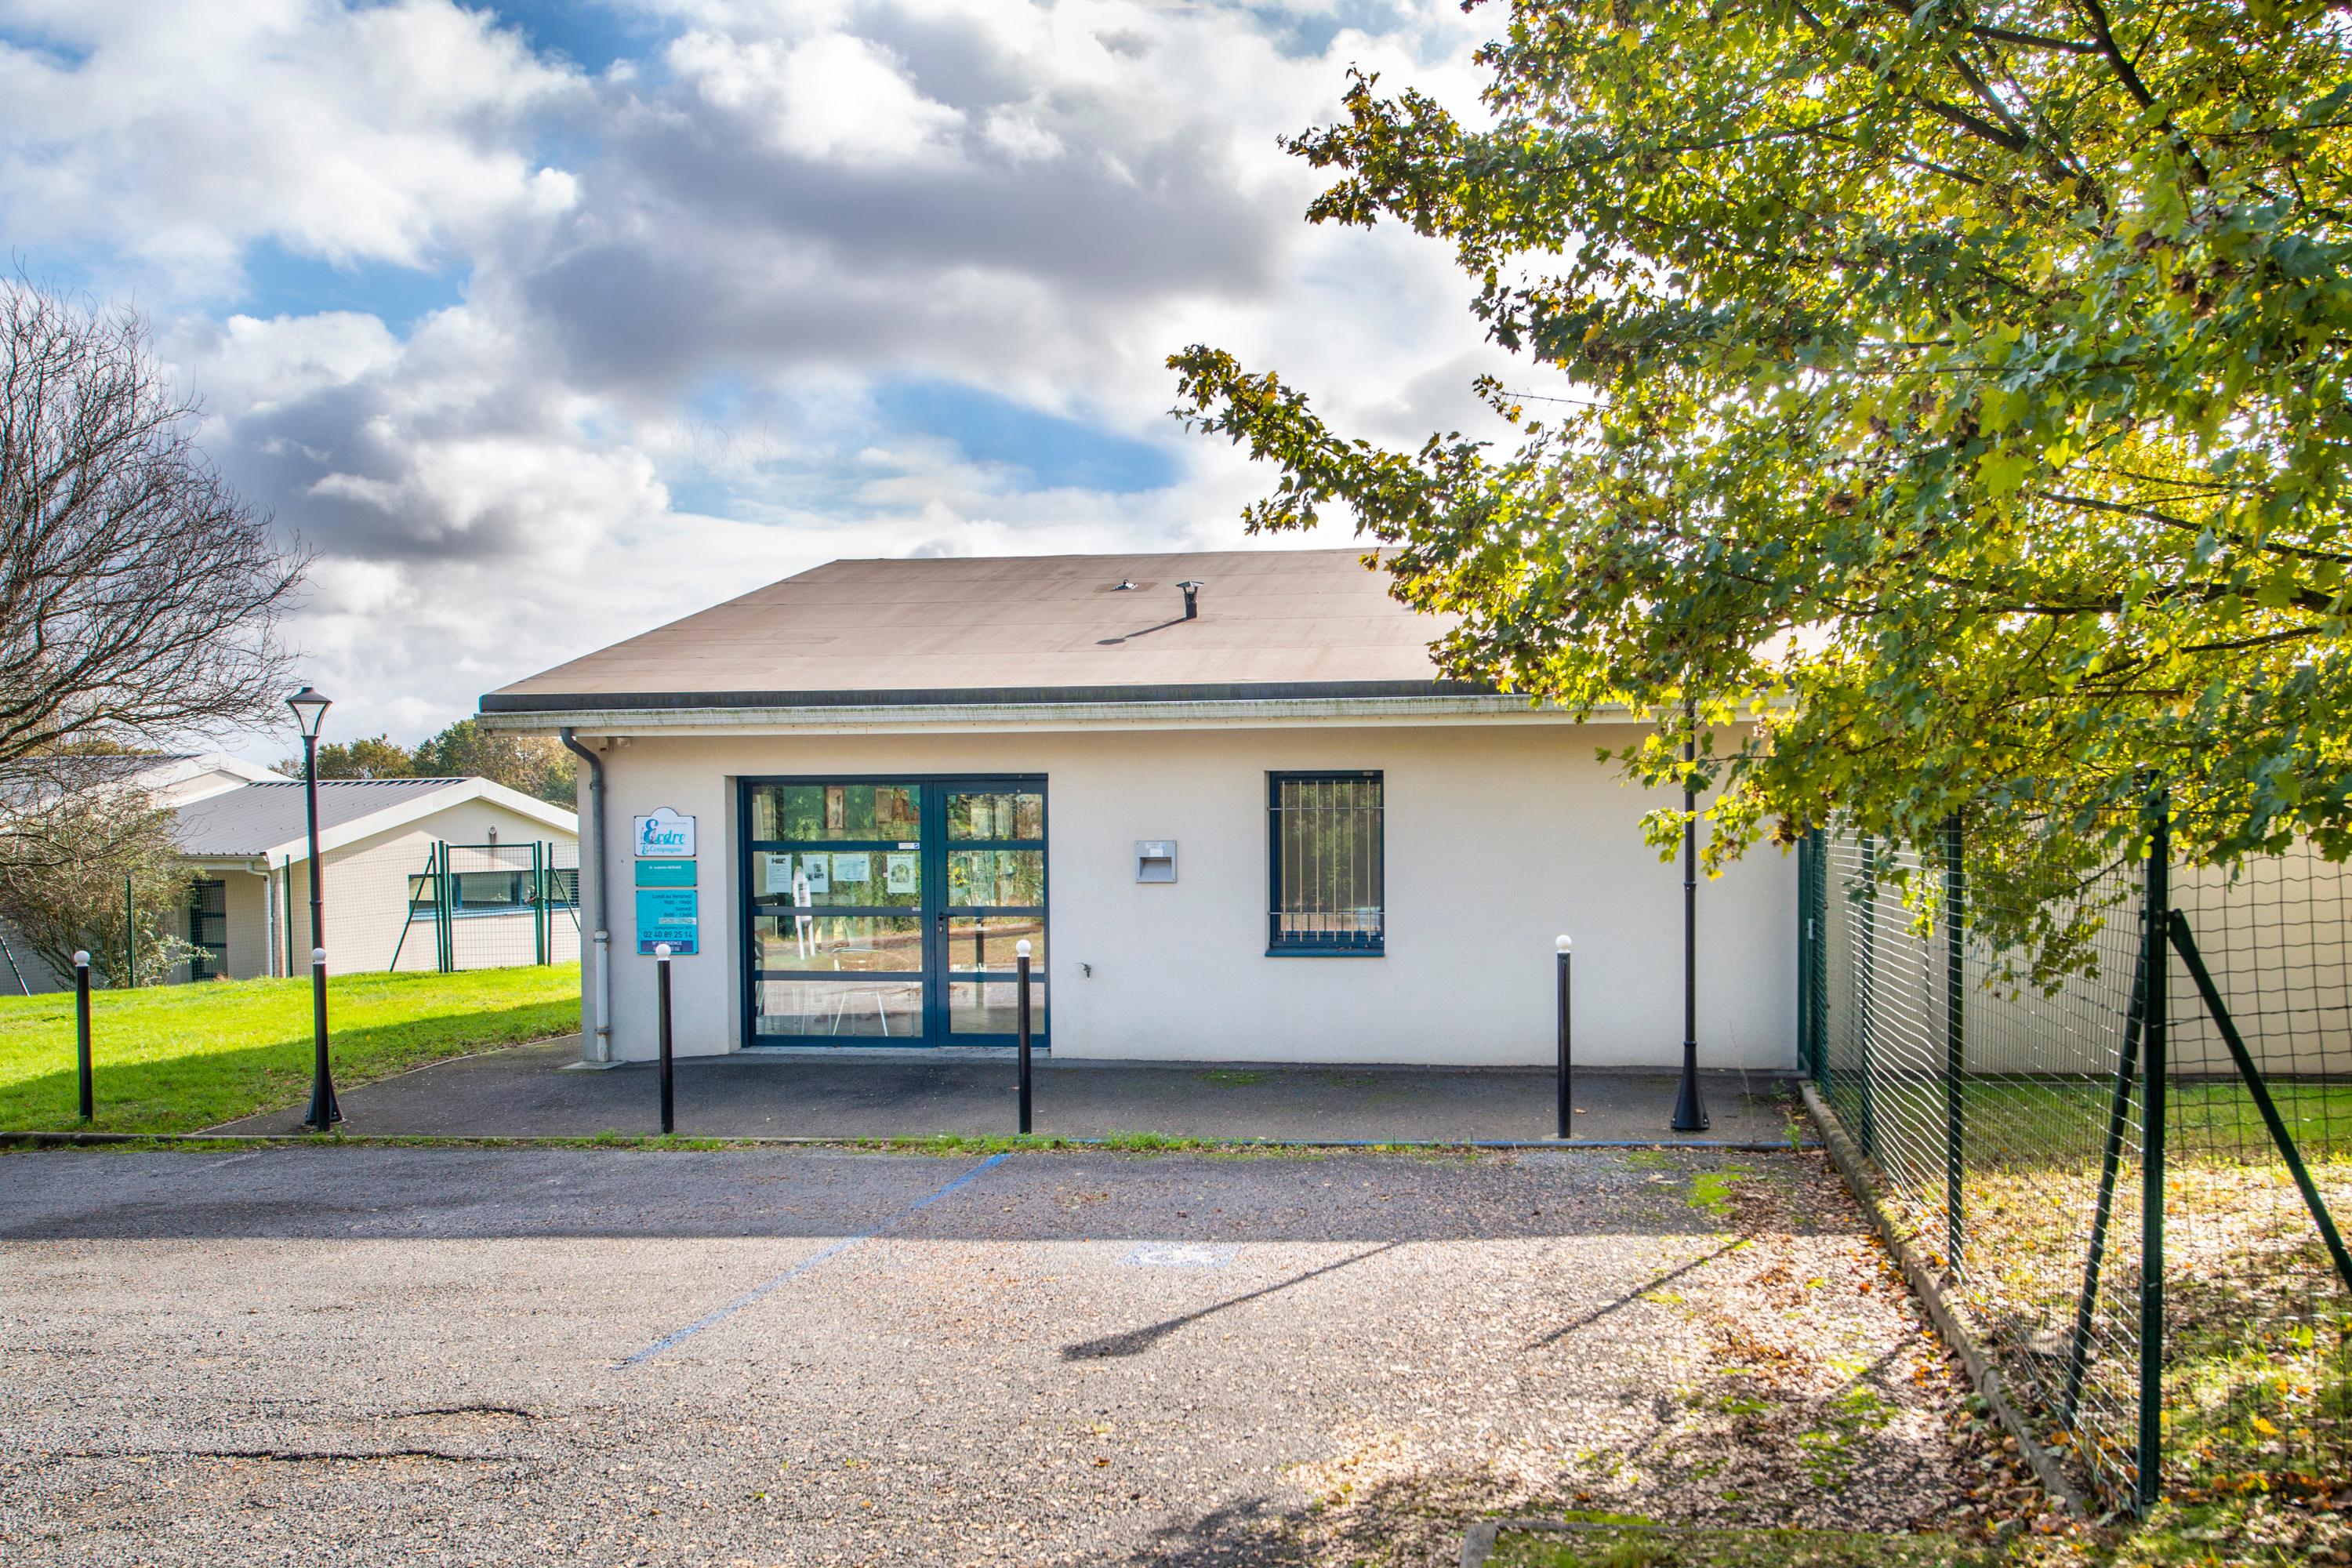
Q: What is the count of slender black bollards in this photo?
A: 5